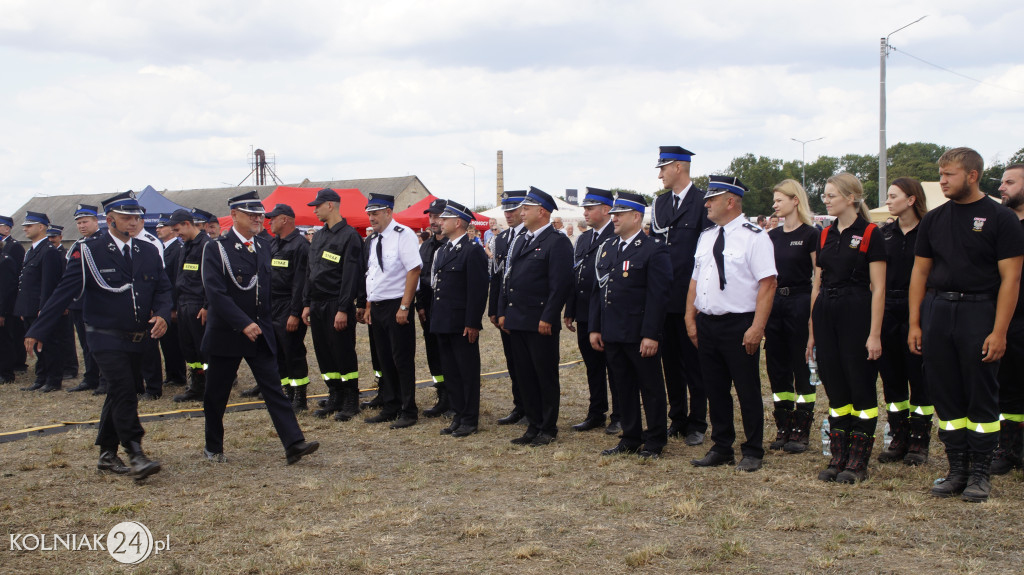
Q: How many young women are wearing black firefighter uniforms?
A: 3